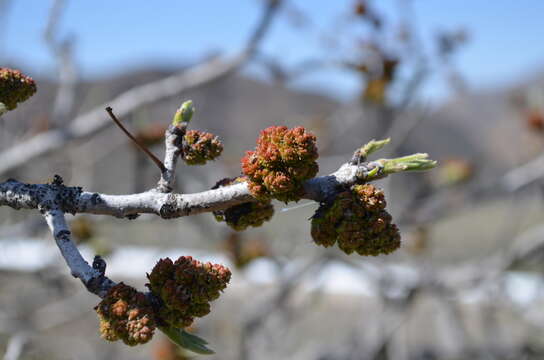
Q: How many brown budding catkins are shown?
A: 7